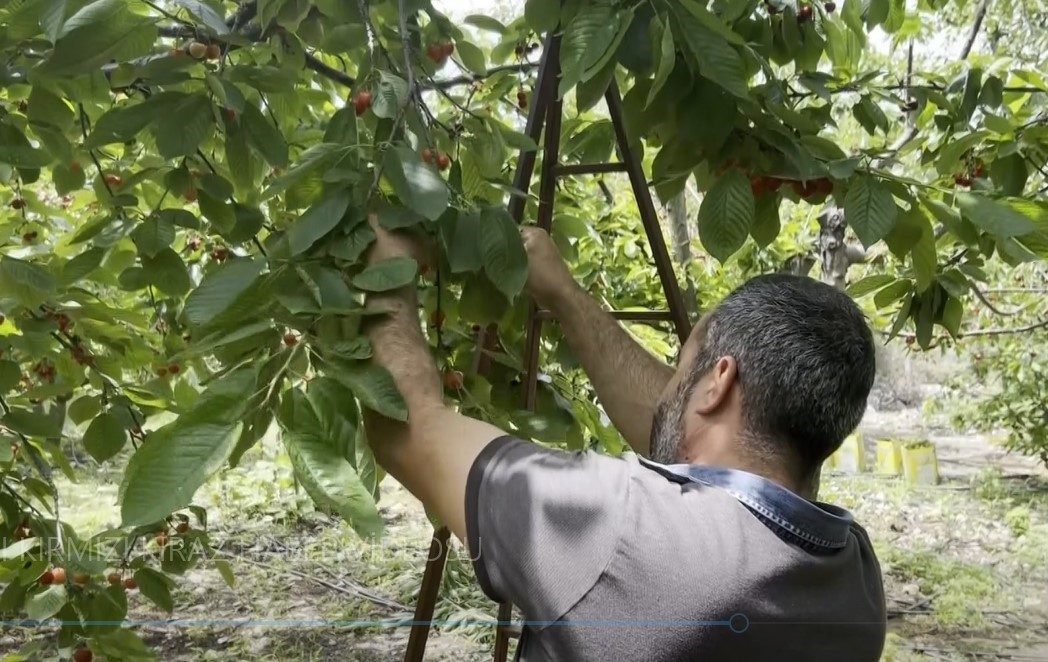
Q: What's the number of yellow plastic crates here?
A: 3